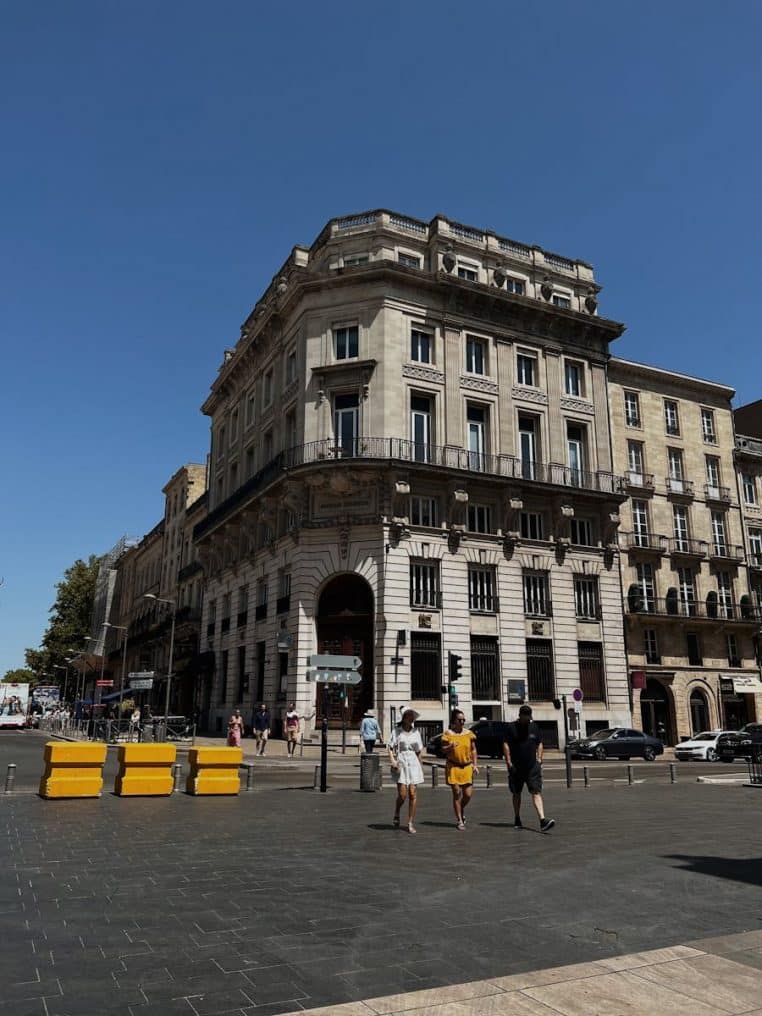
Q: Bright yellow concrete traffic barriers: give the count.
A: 3